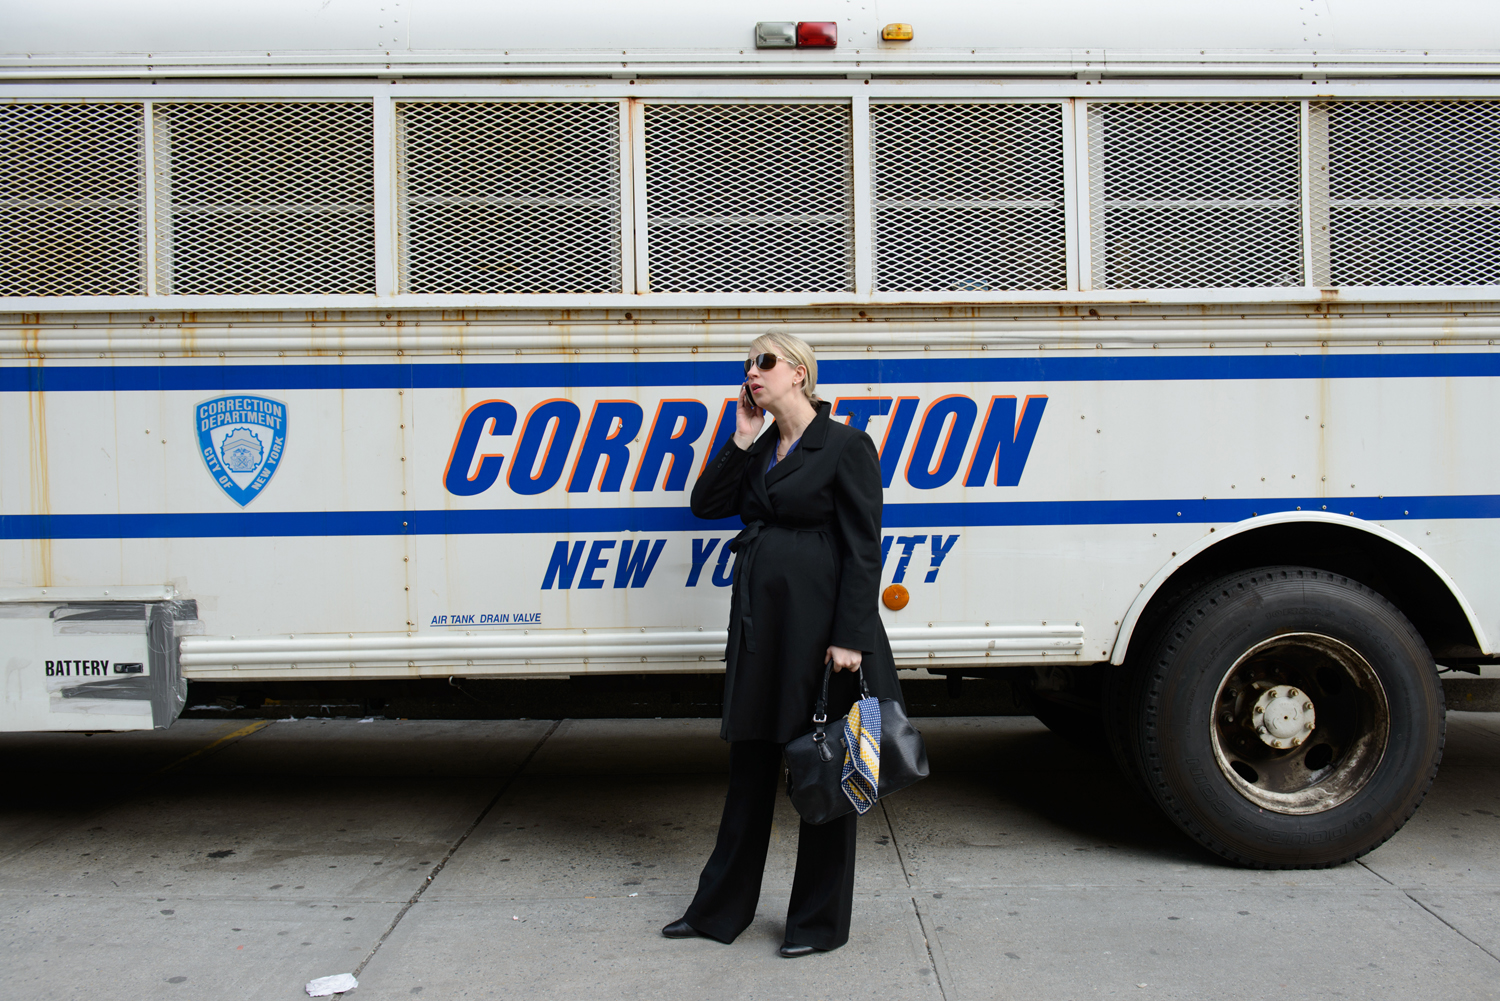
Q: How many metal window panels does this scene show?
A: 7